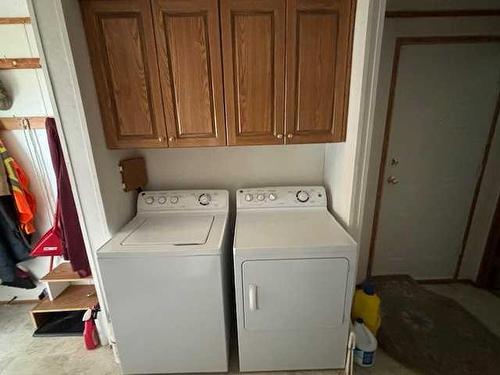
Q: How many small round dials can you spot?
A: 6